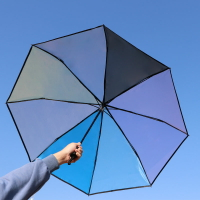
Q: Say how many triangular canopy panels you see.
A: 8